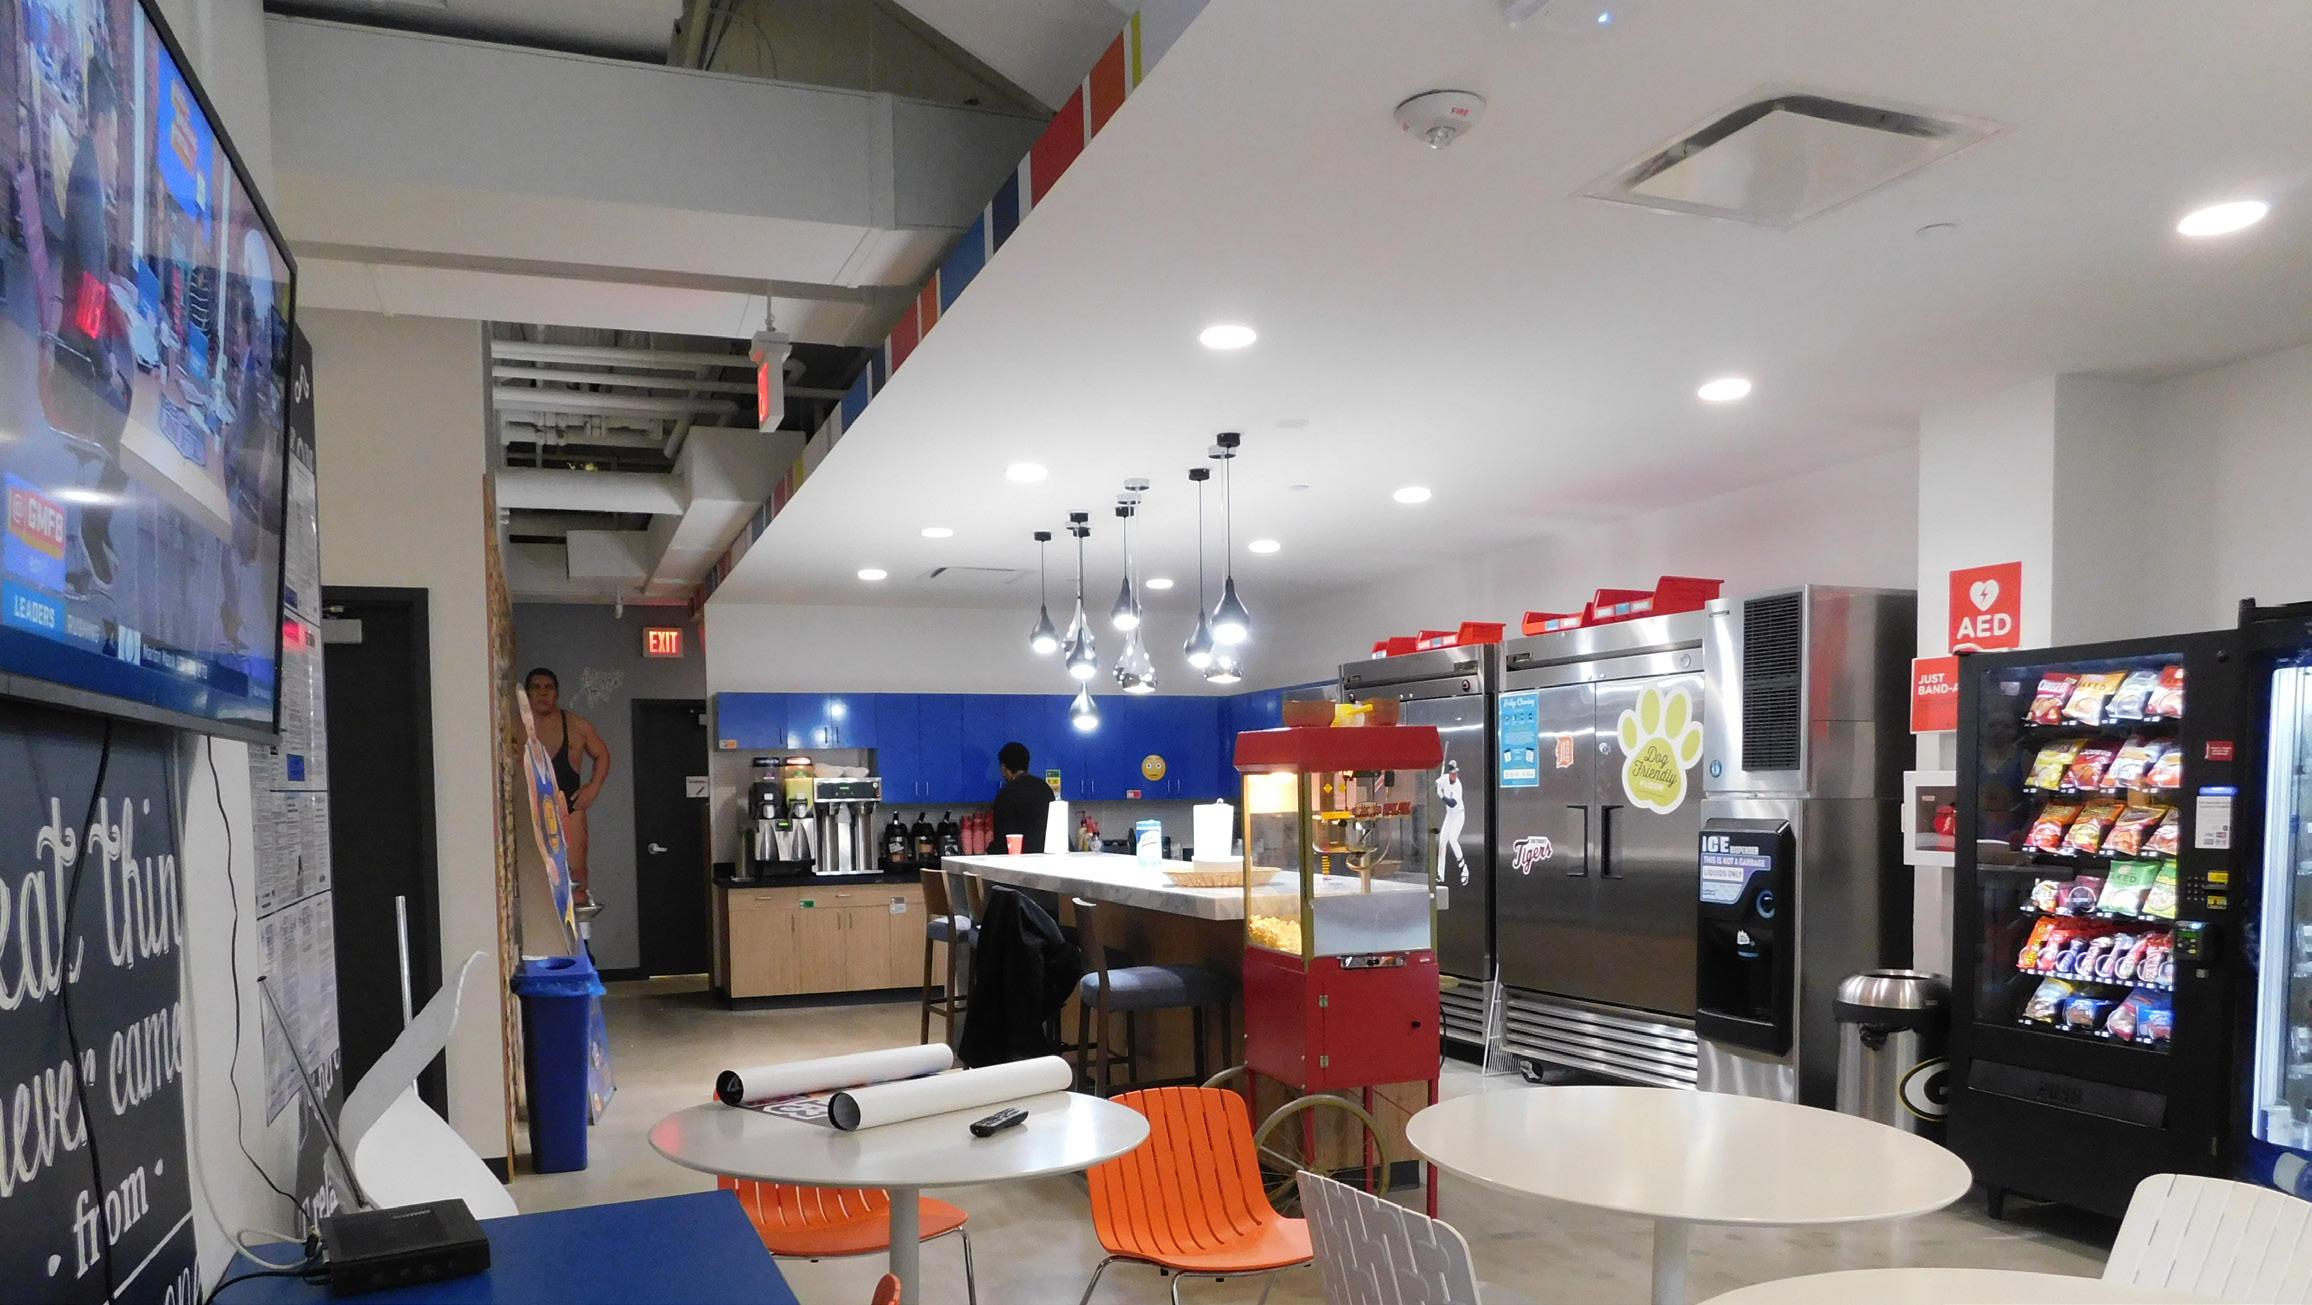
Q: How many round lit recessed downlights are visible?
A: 9